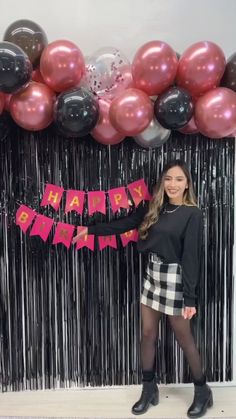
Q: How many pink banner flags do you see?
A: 11